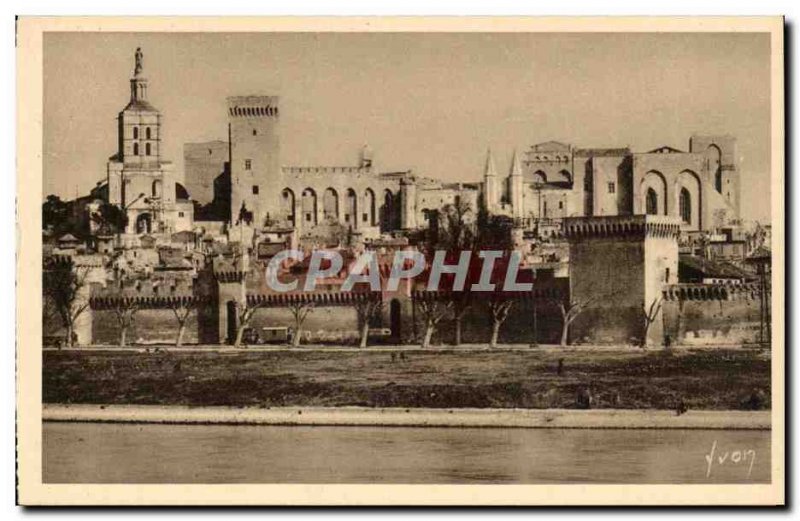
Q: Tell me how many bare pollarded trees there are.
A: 11